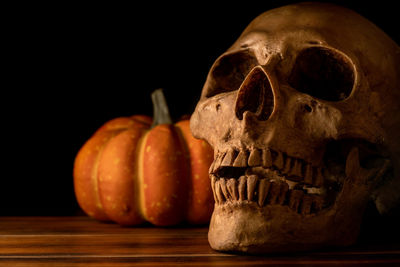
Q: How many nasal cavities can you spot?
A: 1